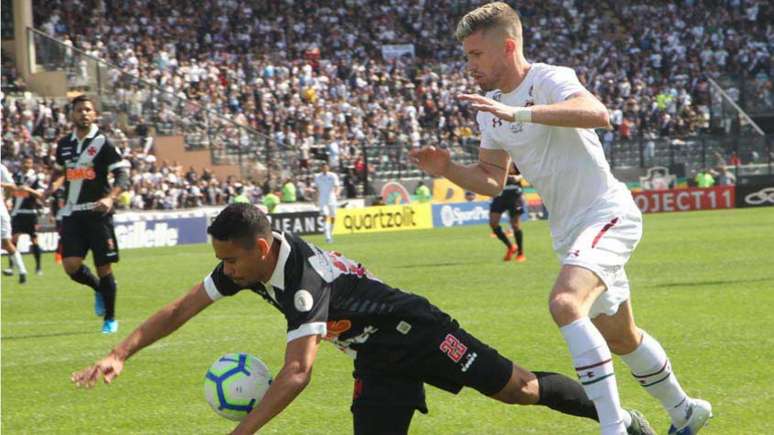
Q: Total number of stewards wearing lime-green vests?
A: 5